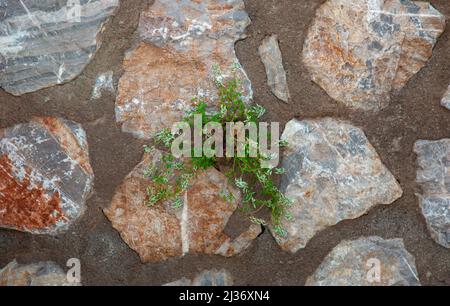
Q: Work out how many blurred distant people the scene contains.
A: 0